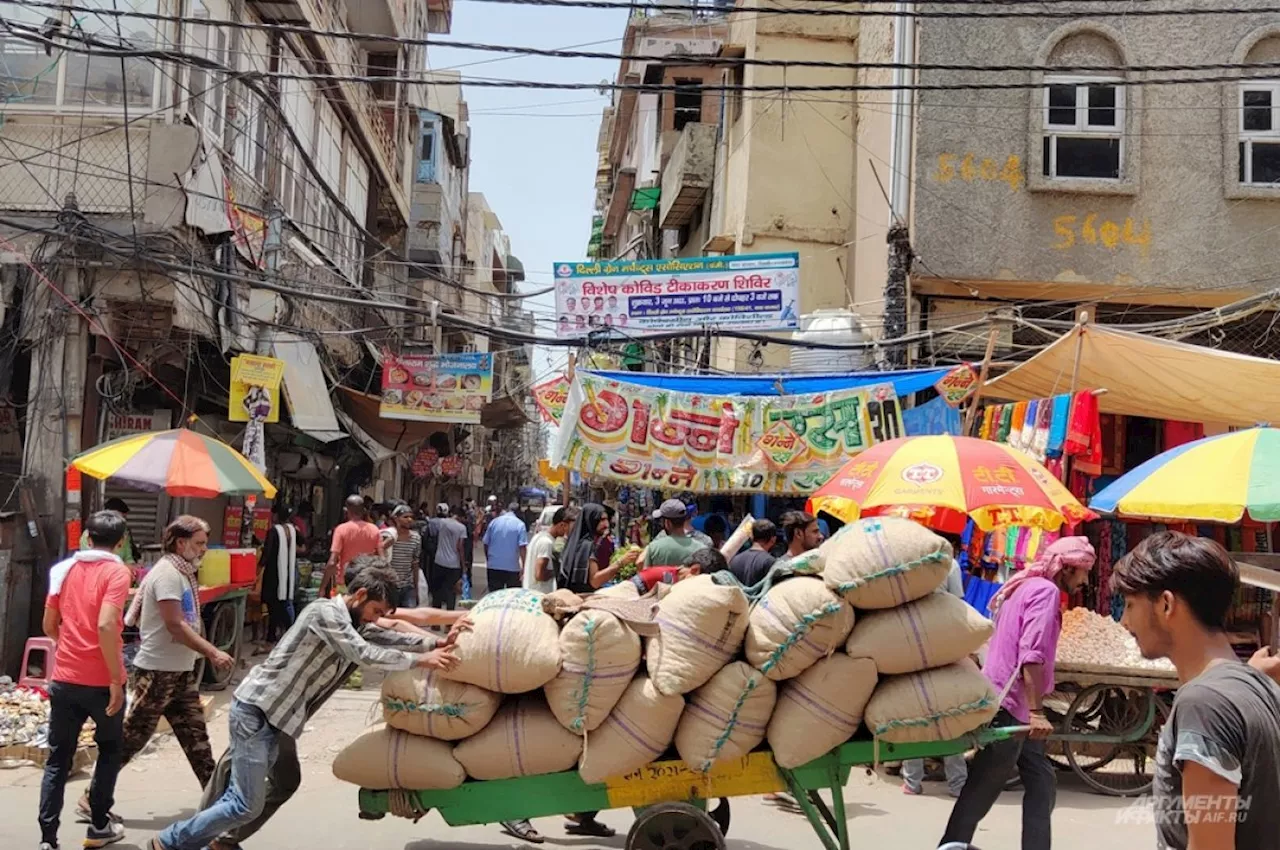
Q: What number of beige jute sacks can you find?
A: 13